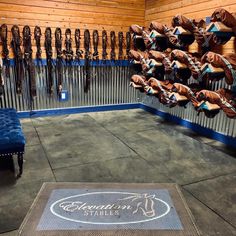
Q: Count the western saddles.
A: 12